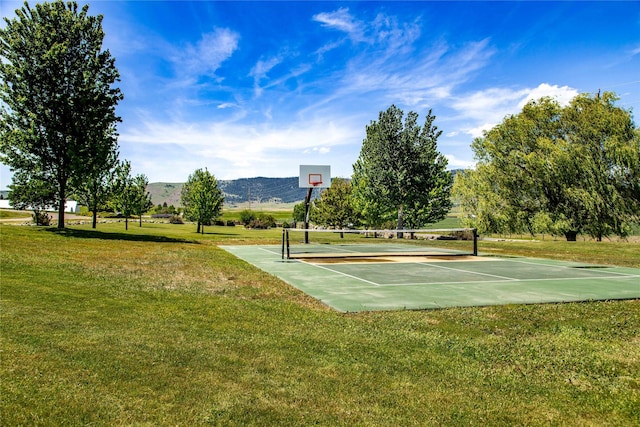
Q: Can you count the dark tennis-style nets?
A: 1